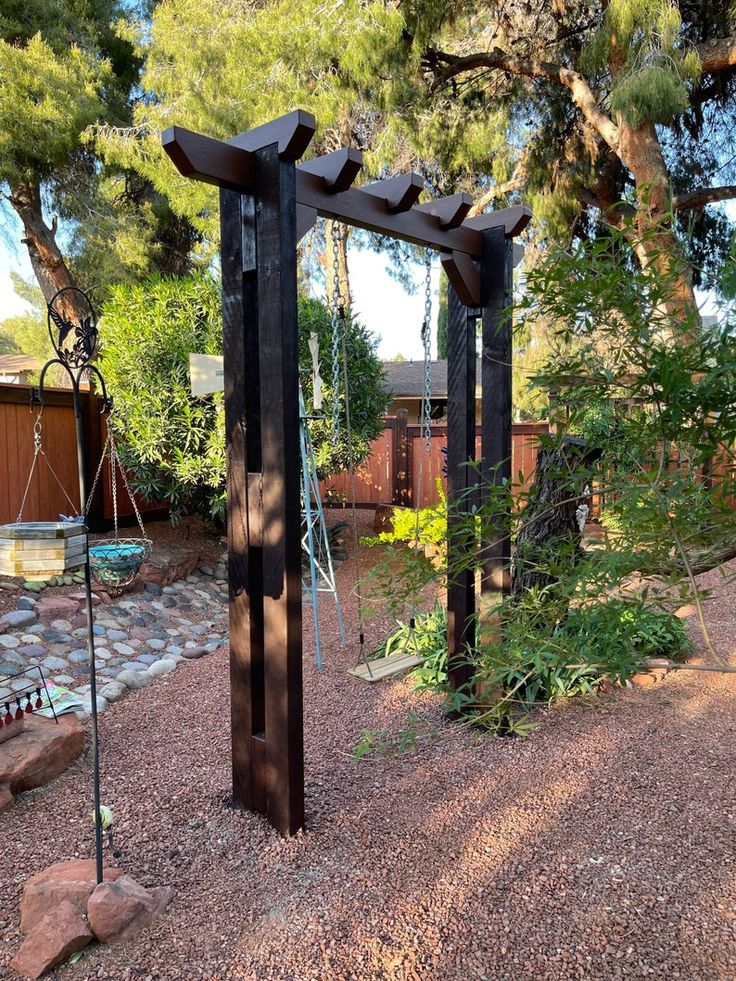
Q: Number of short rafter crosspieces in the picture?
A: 5